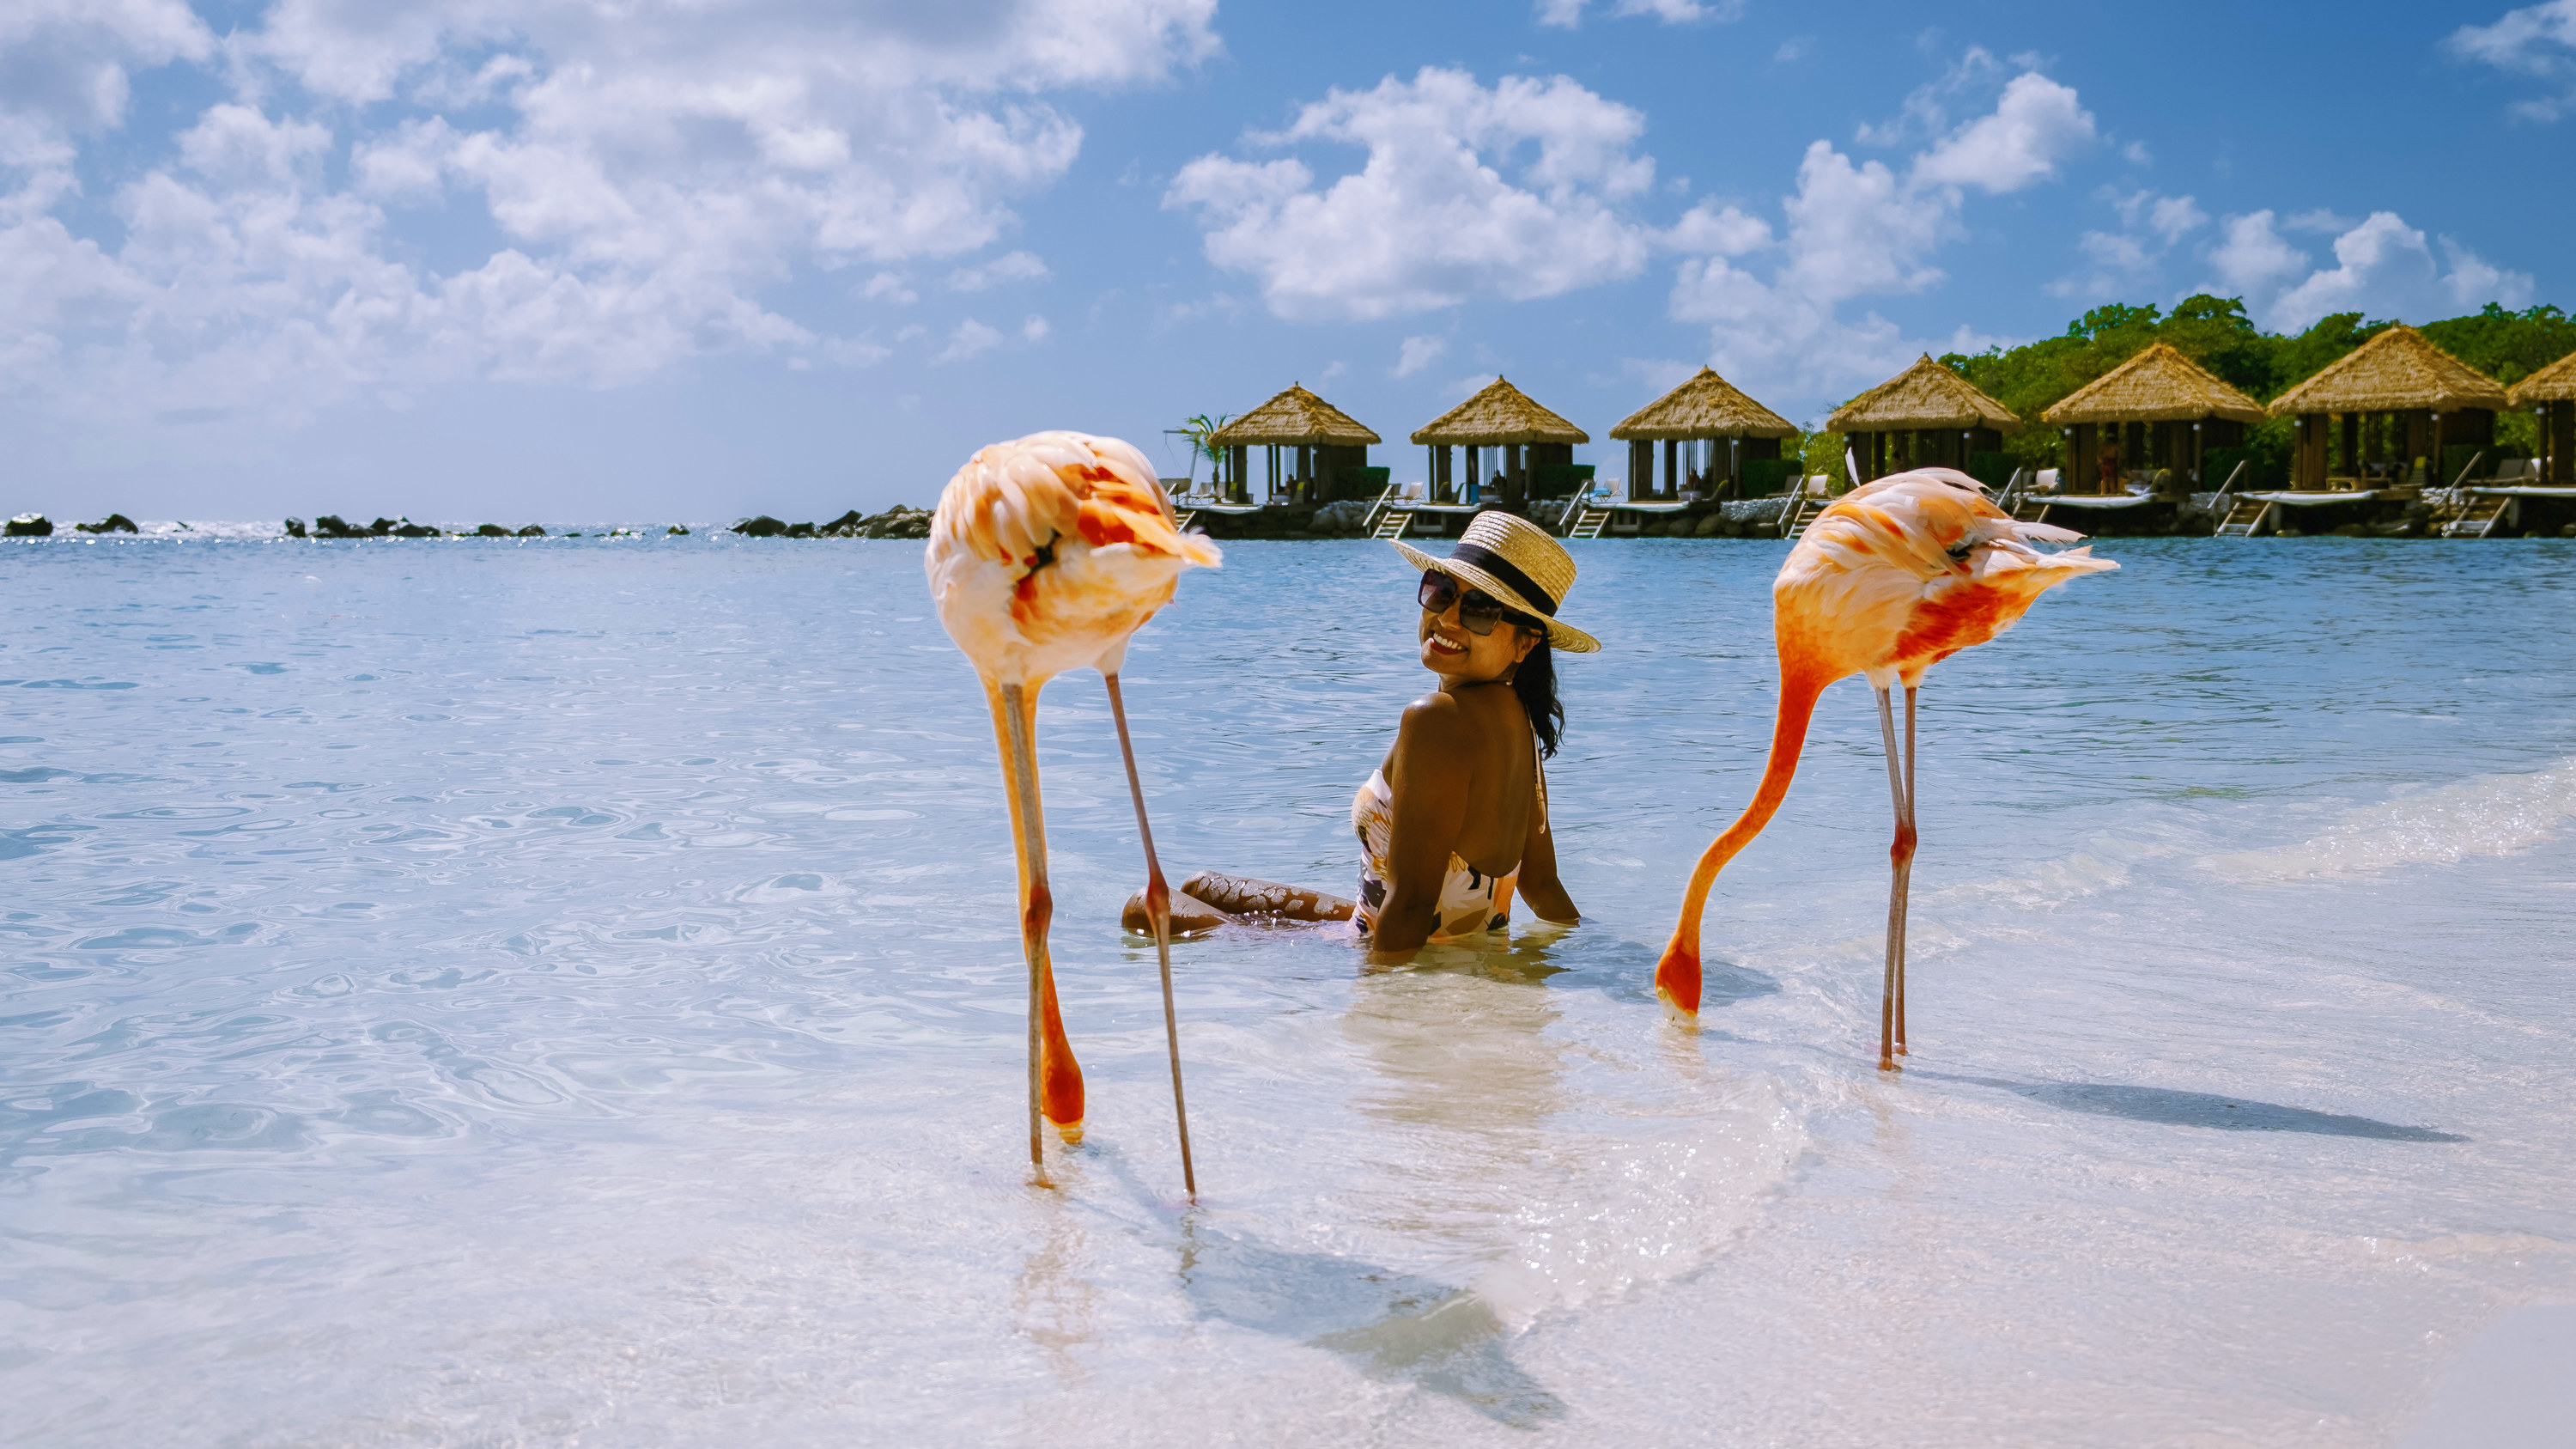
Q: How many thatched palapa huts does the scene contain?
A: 7